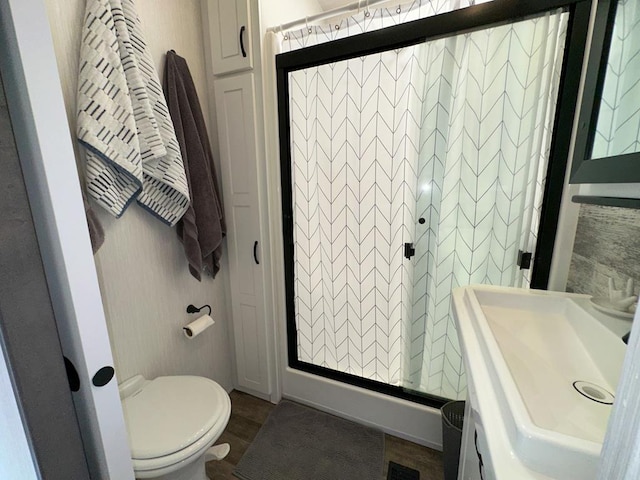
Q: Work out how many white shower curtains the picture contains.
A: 1